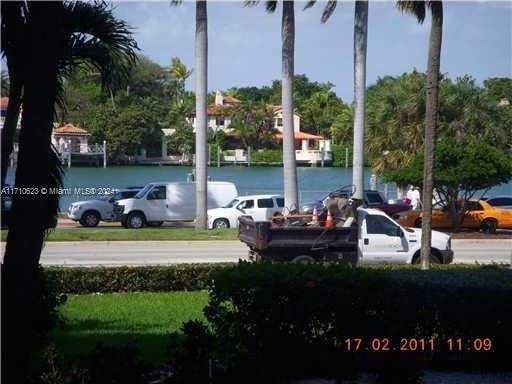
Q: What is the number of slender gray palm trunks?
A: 4